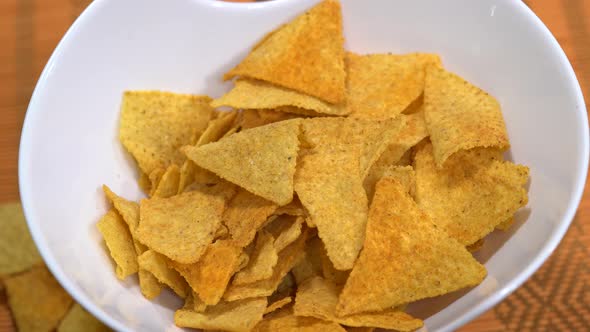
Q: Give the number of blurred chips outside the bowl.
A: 3